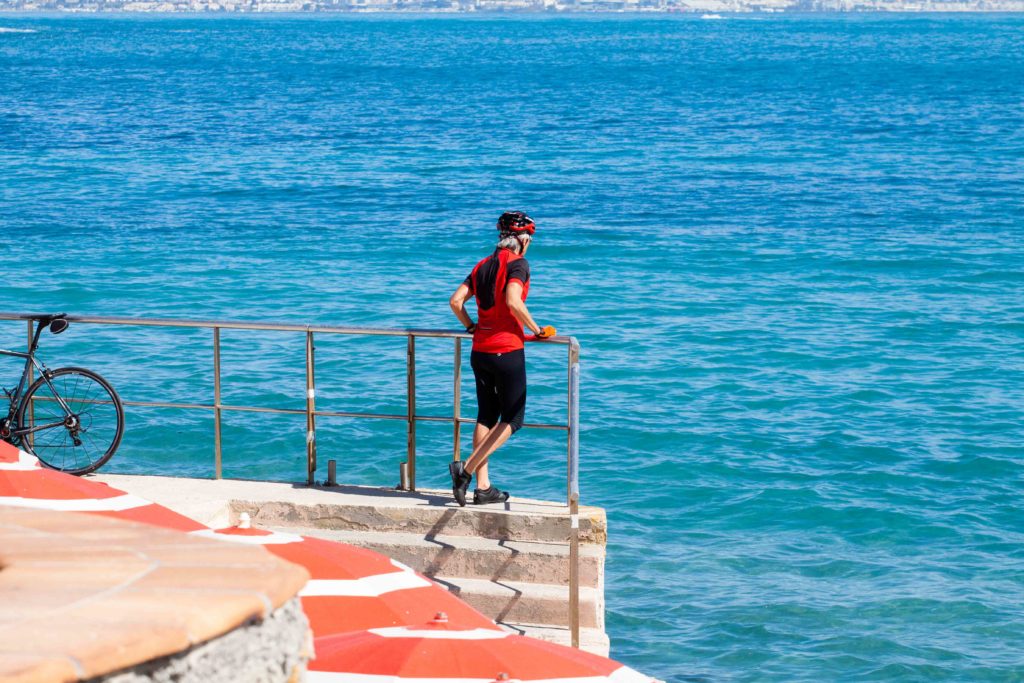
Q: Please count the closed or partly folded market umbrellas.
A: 0